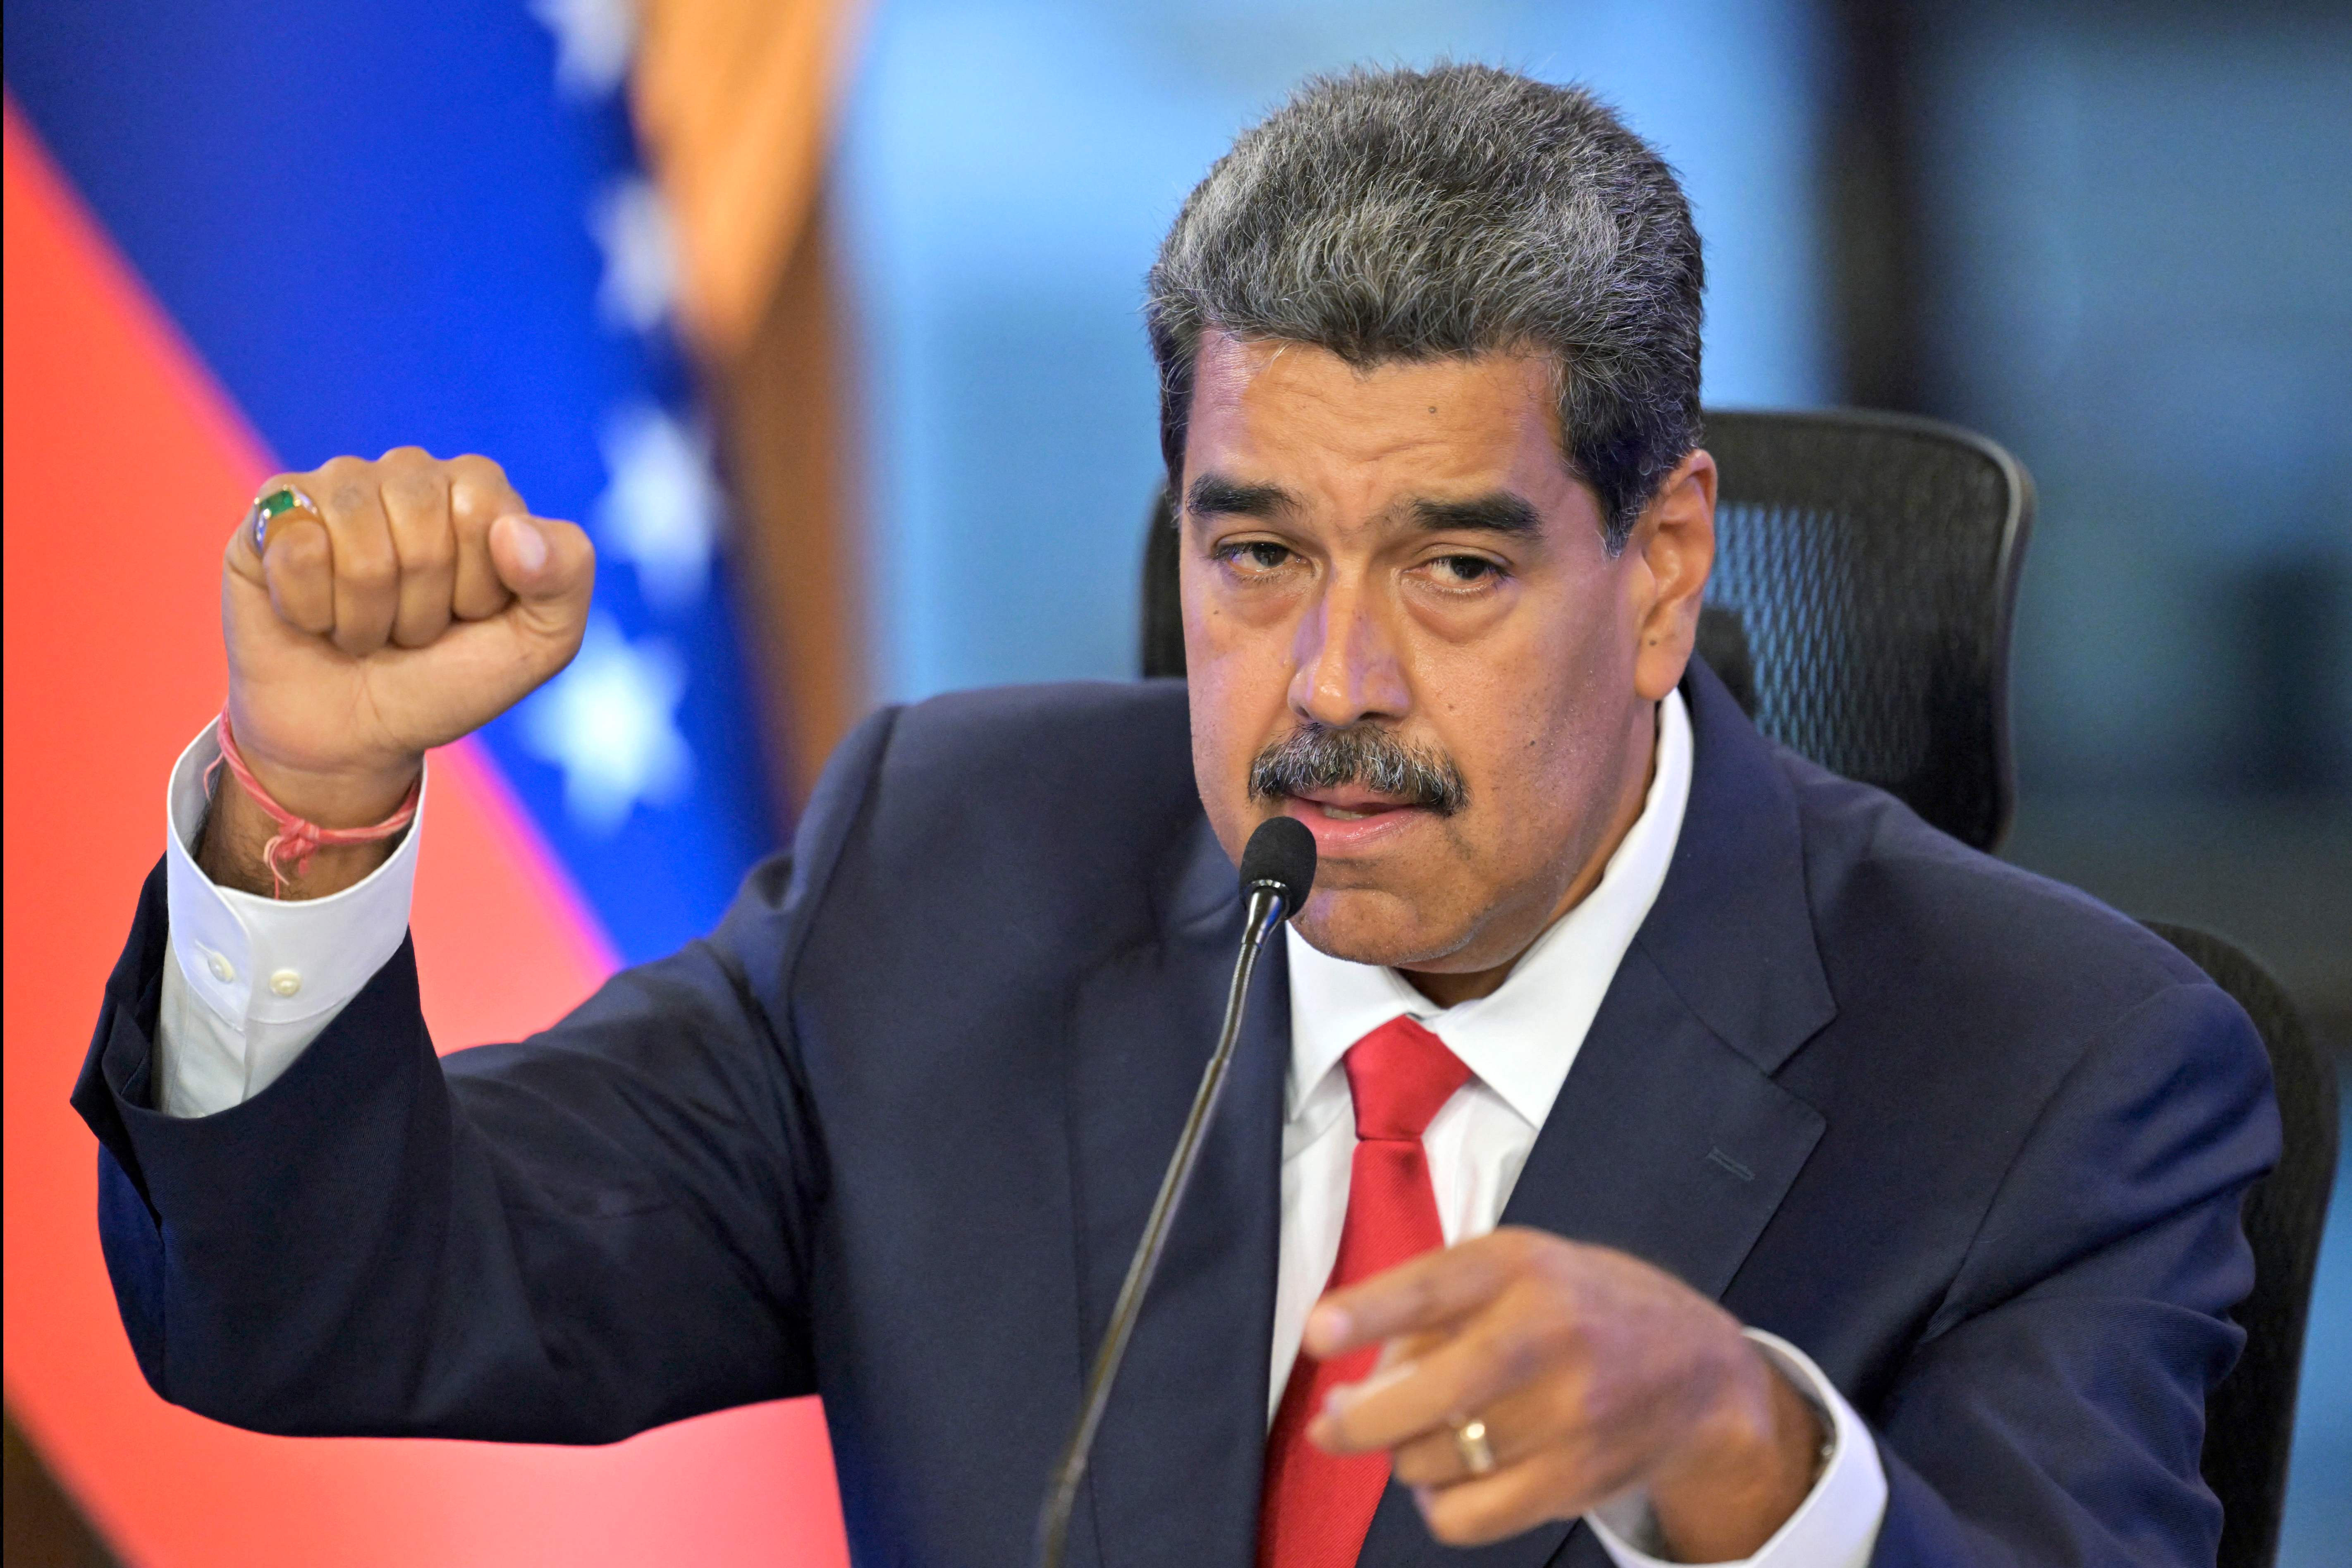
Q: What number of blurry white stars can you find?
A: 4